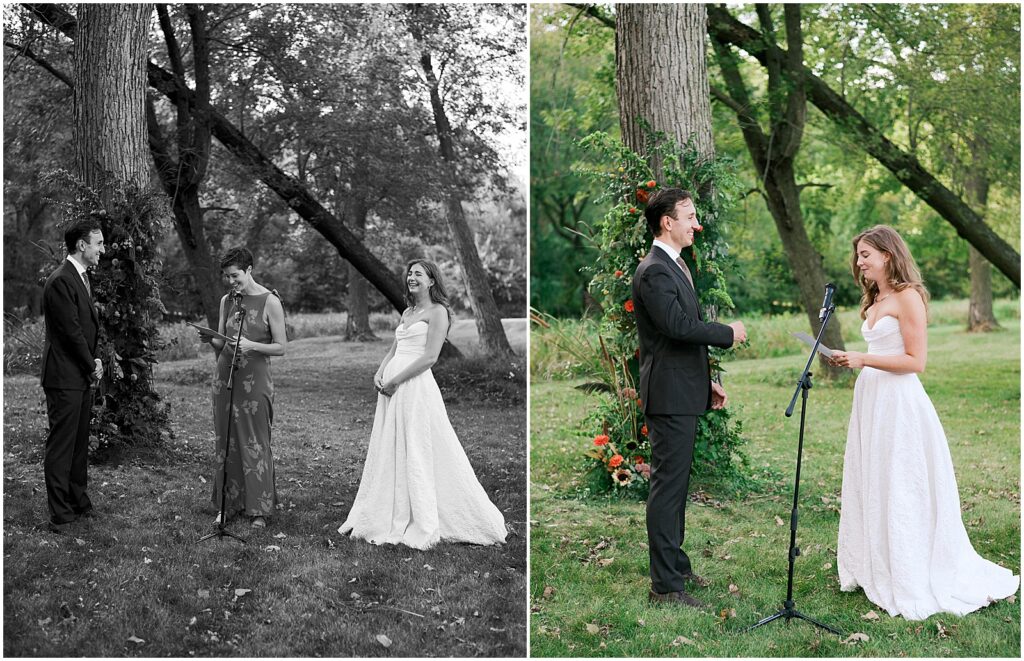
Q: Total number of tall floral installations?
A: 2